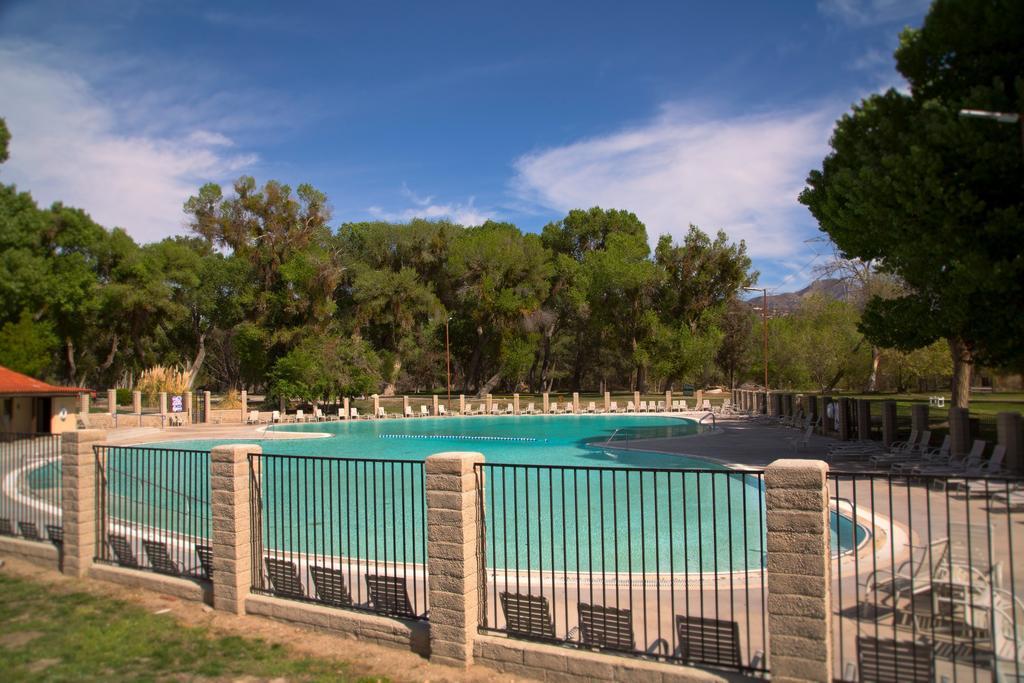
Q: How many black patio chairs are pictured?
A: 13